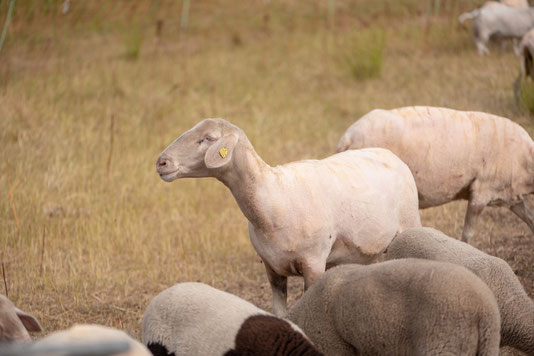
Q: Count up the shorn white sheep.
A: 2